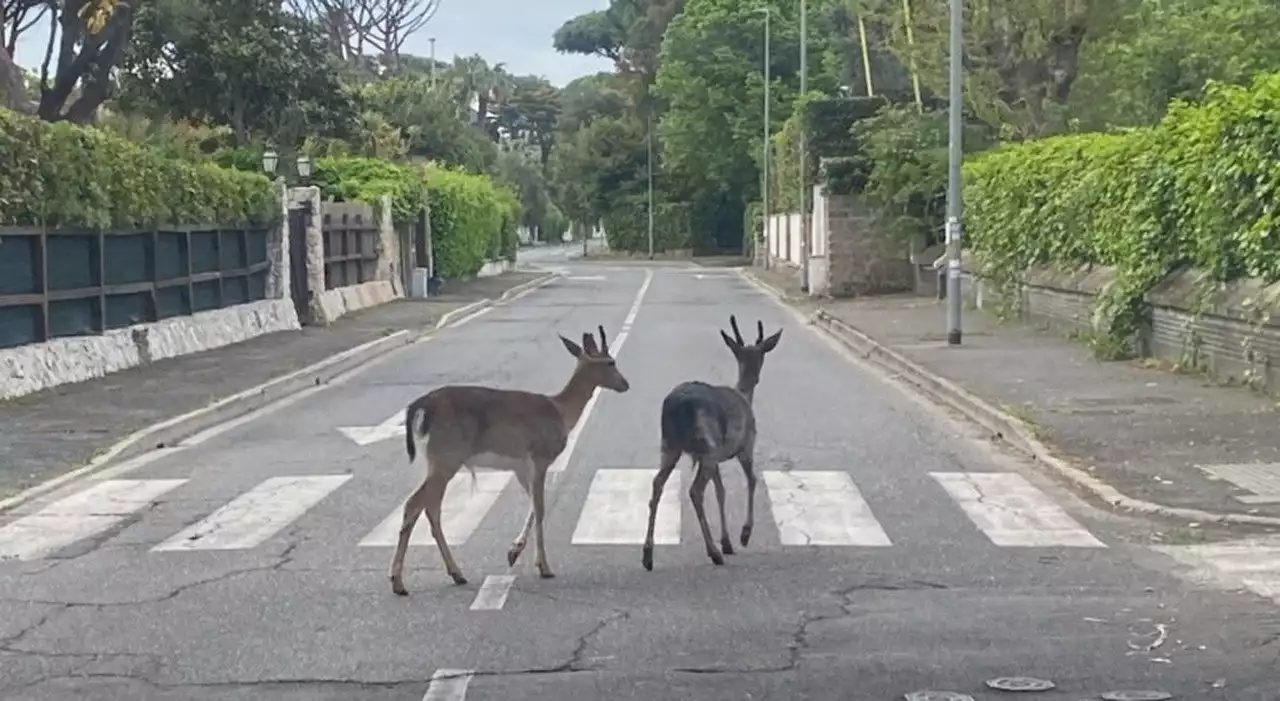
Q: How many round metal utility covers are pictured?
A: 3